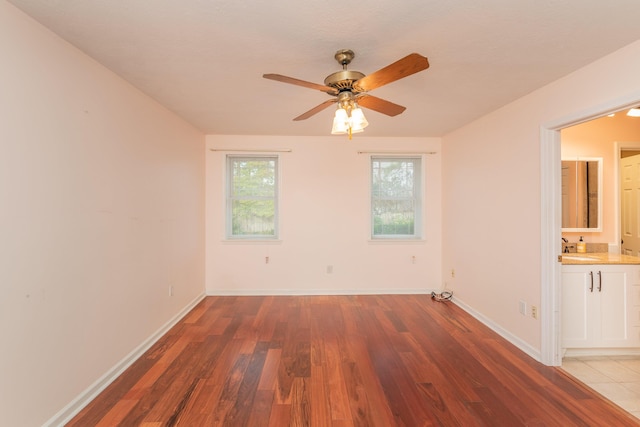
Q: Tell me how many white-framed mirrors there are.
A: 1